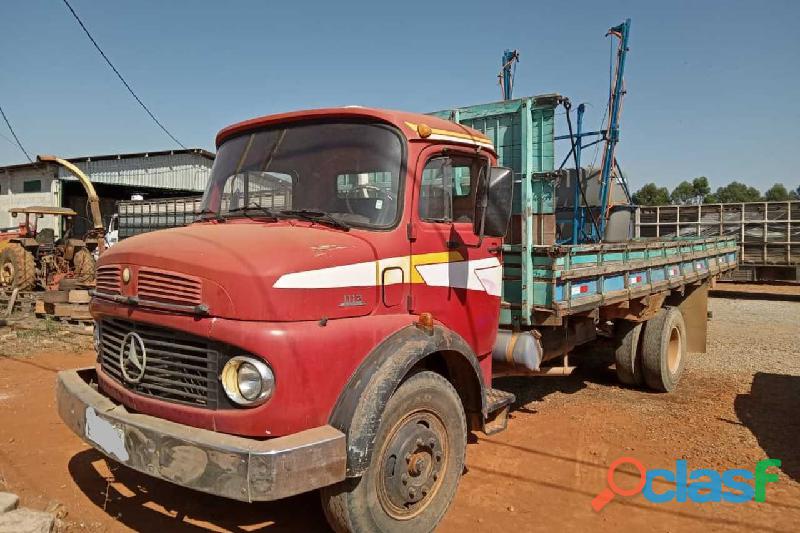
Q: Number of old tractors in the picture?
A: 1